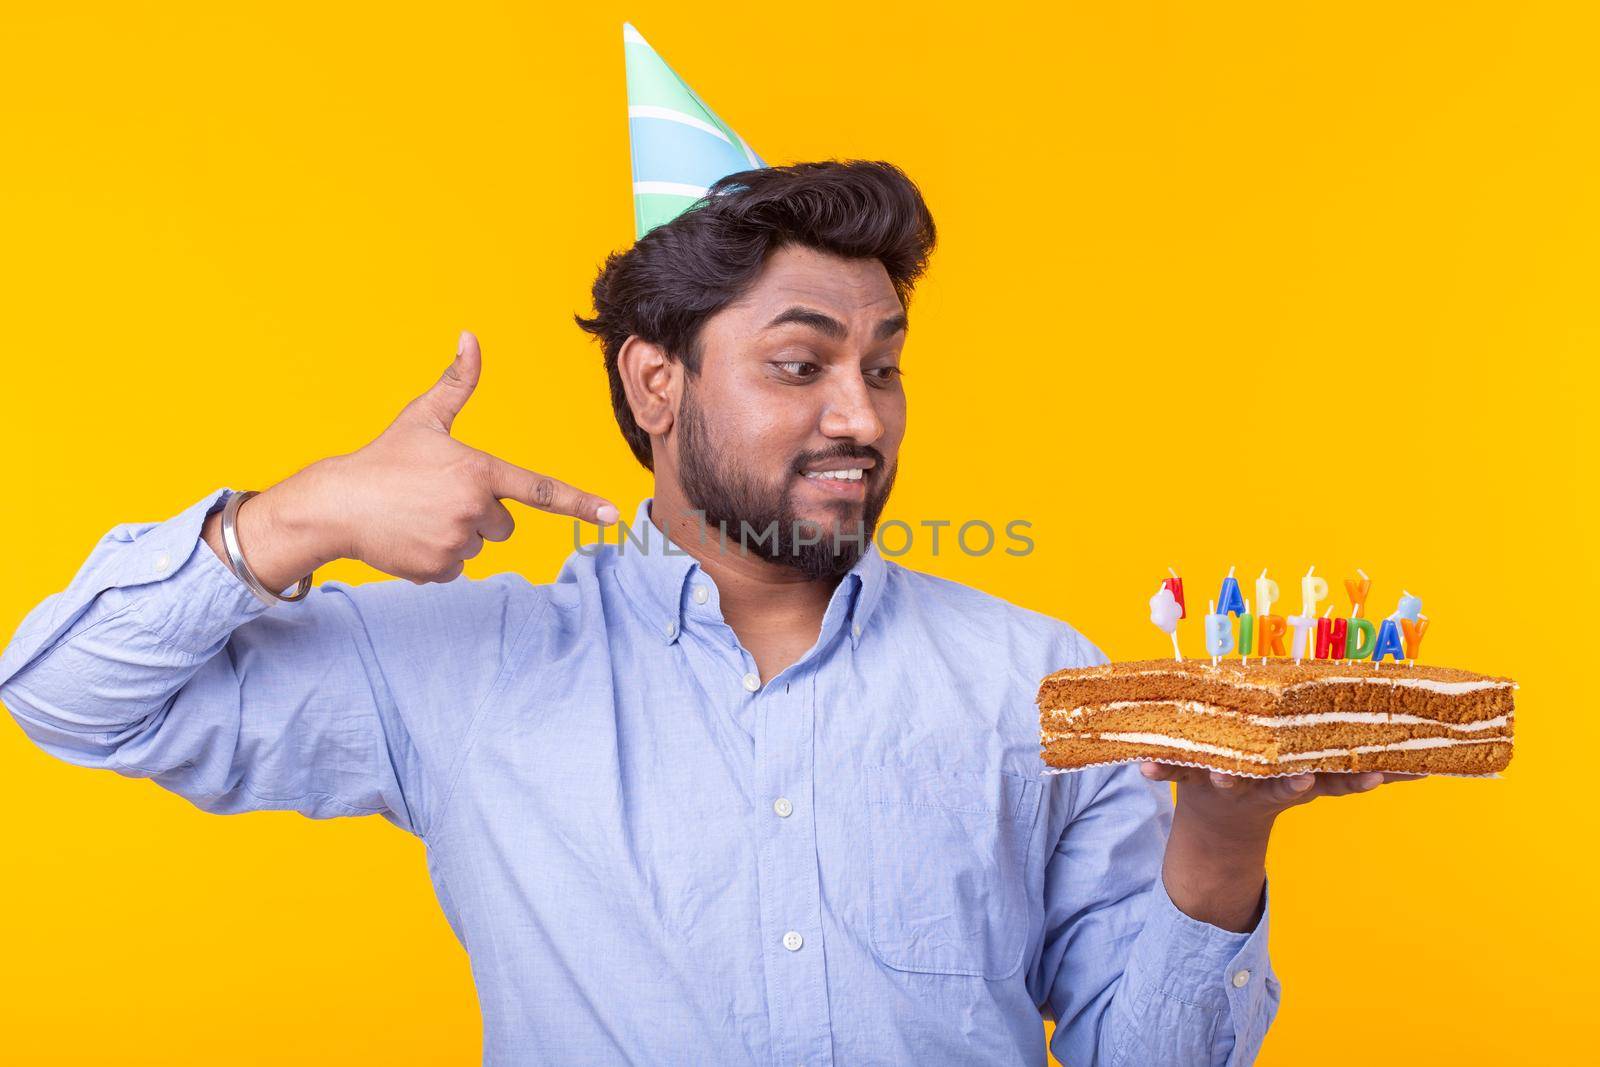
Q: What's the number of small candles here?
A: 15